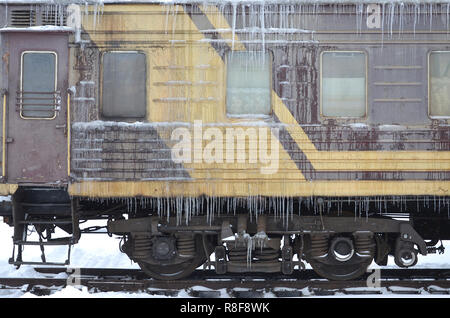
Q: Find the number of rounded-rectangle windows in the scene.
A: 5